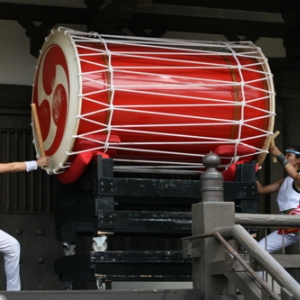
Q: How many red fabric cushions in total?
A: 2